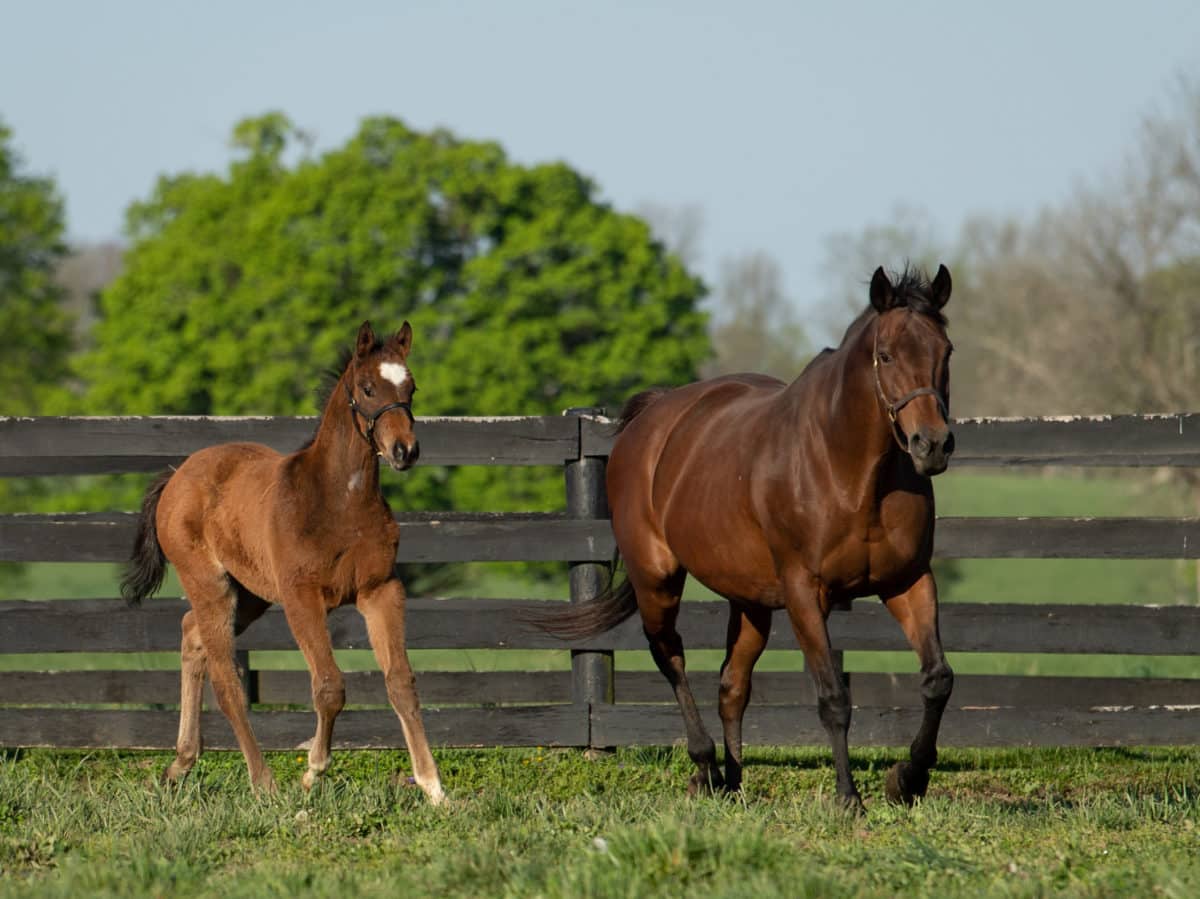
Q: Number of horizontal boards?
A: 5